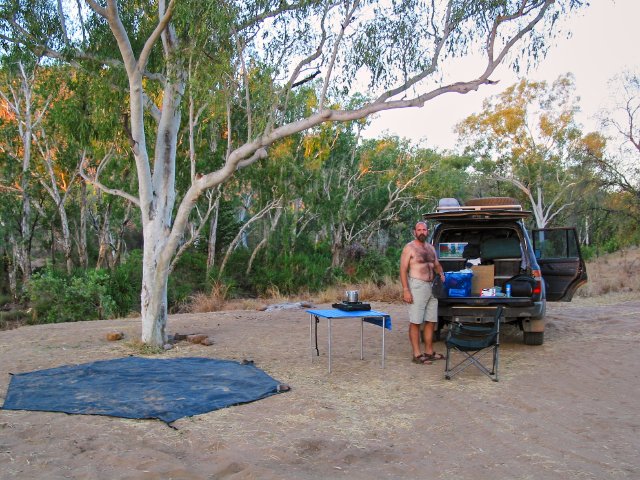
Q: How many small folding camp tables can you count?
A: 1